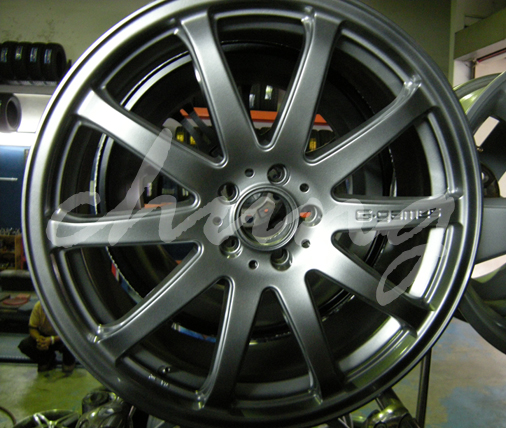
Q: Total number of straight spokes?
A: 10